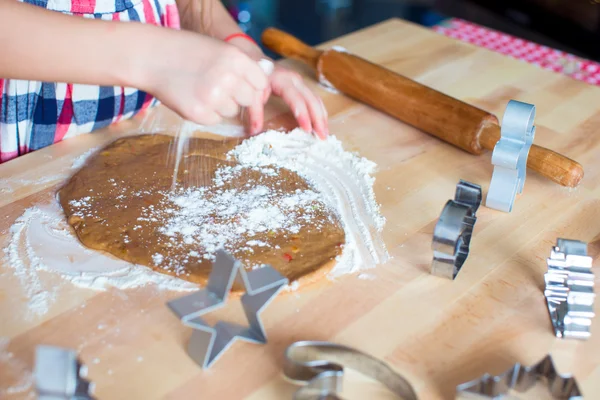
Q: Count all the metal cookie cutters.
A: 7